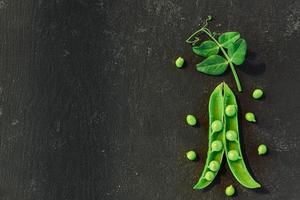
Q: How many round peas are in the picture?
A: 14